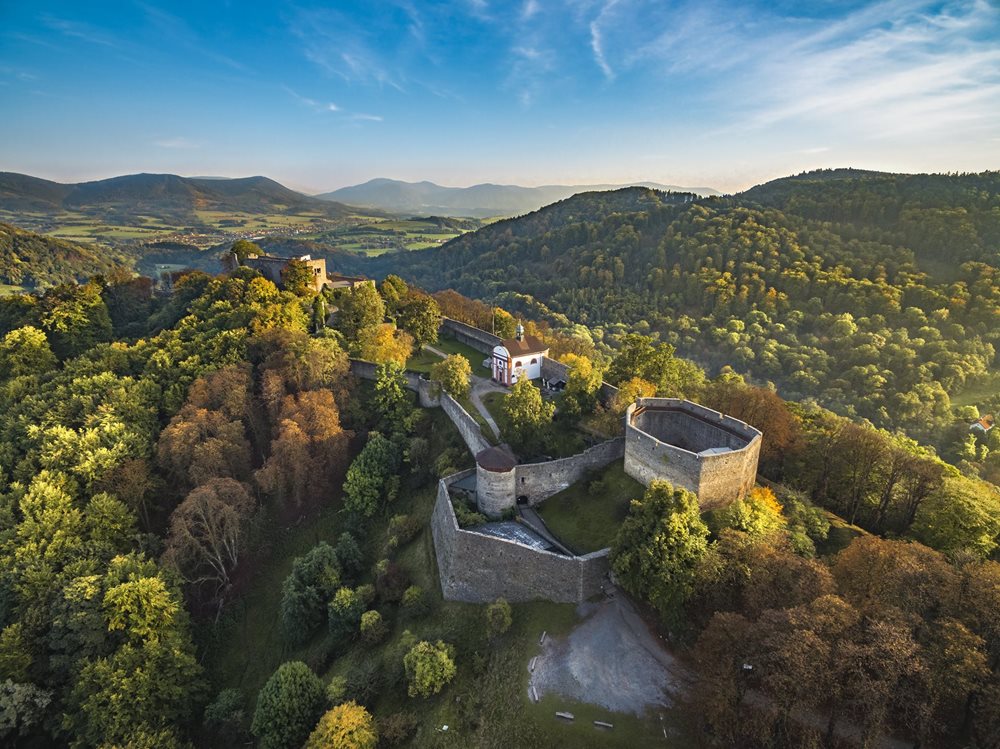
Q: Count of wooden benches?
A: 5